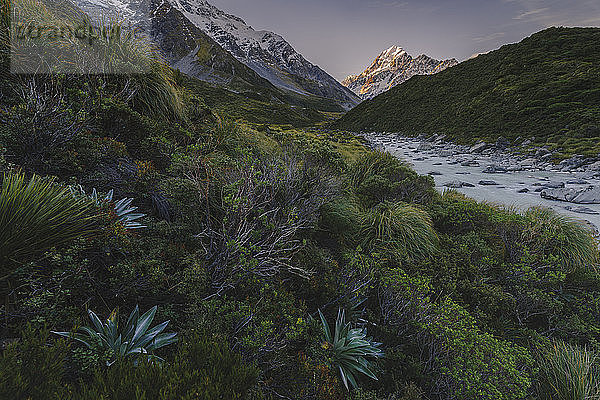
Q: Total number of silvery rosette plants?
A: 3